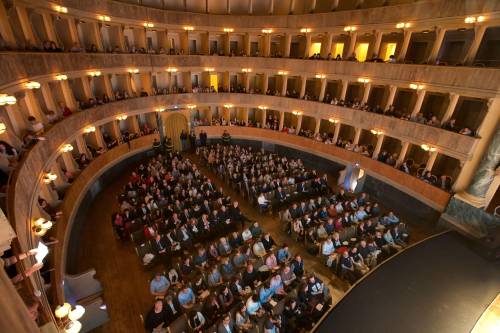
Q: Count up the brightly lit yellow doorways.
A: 5